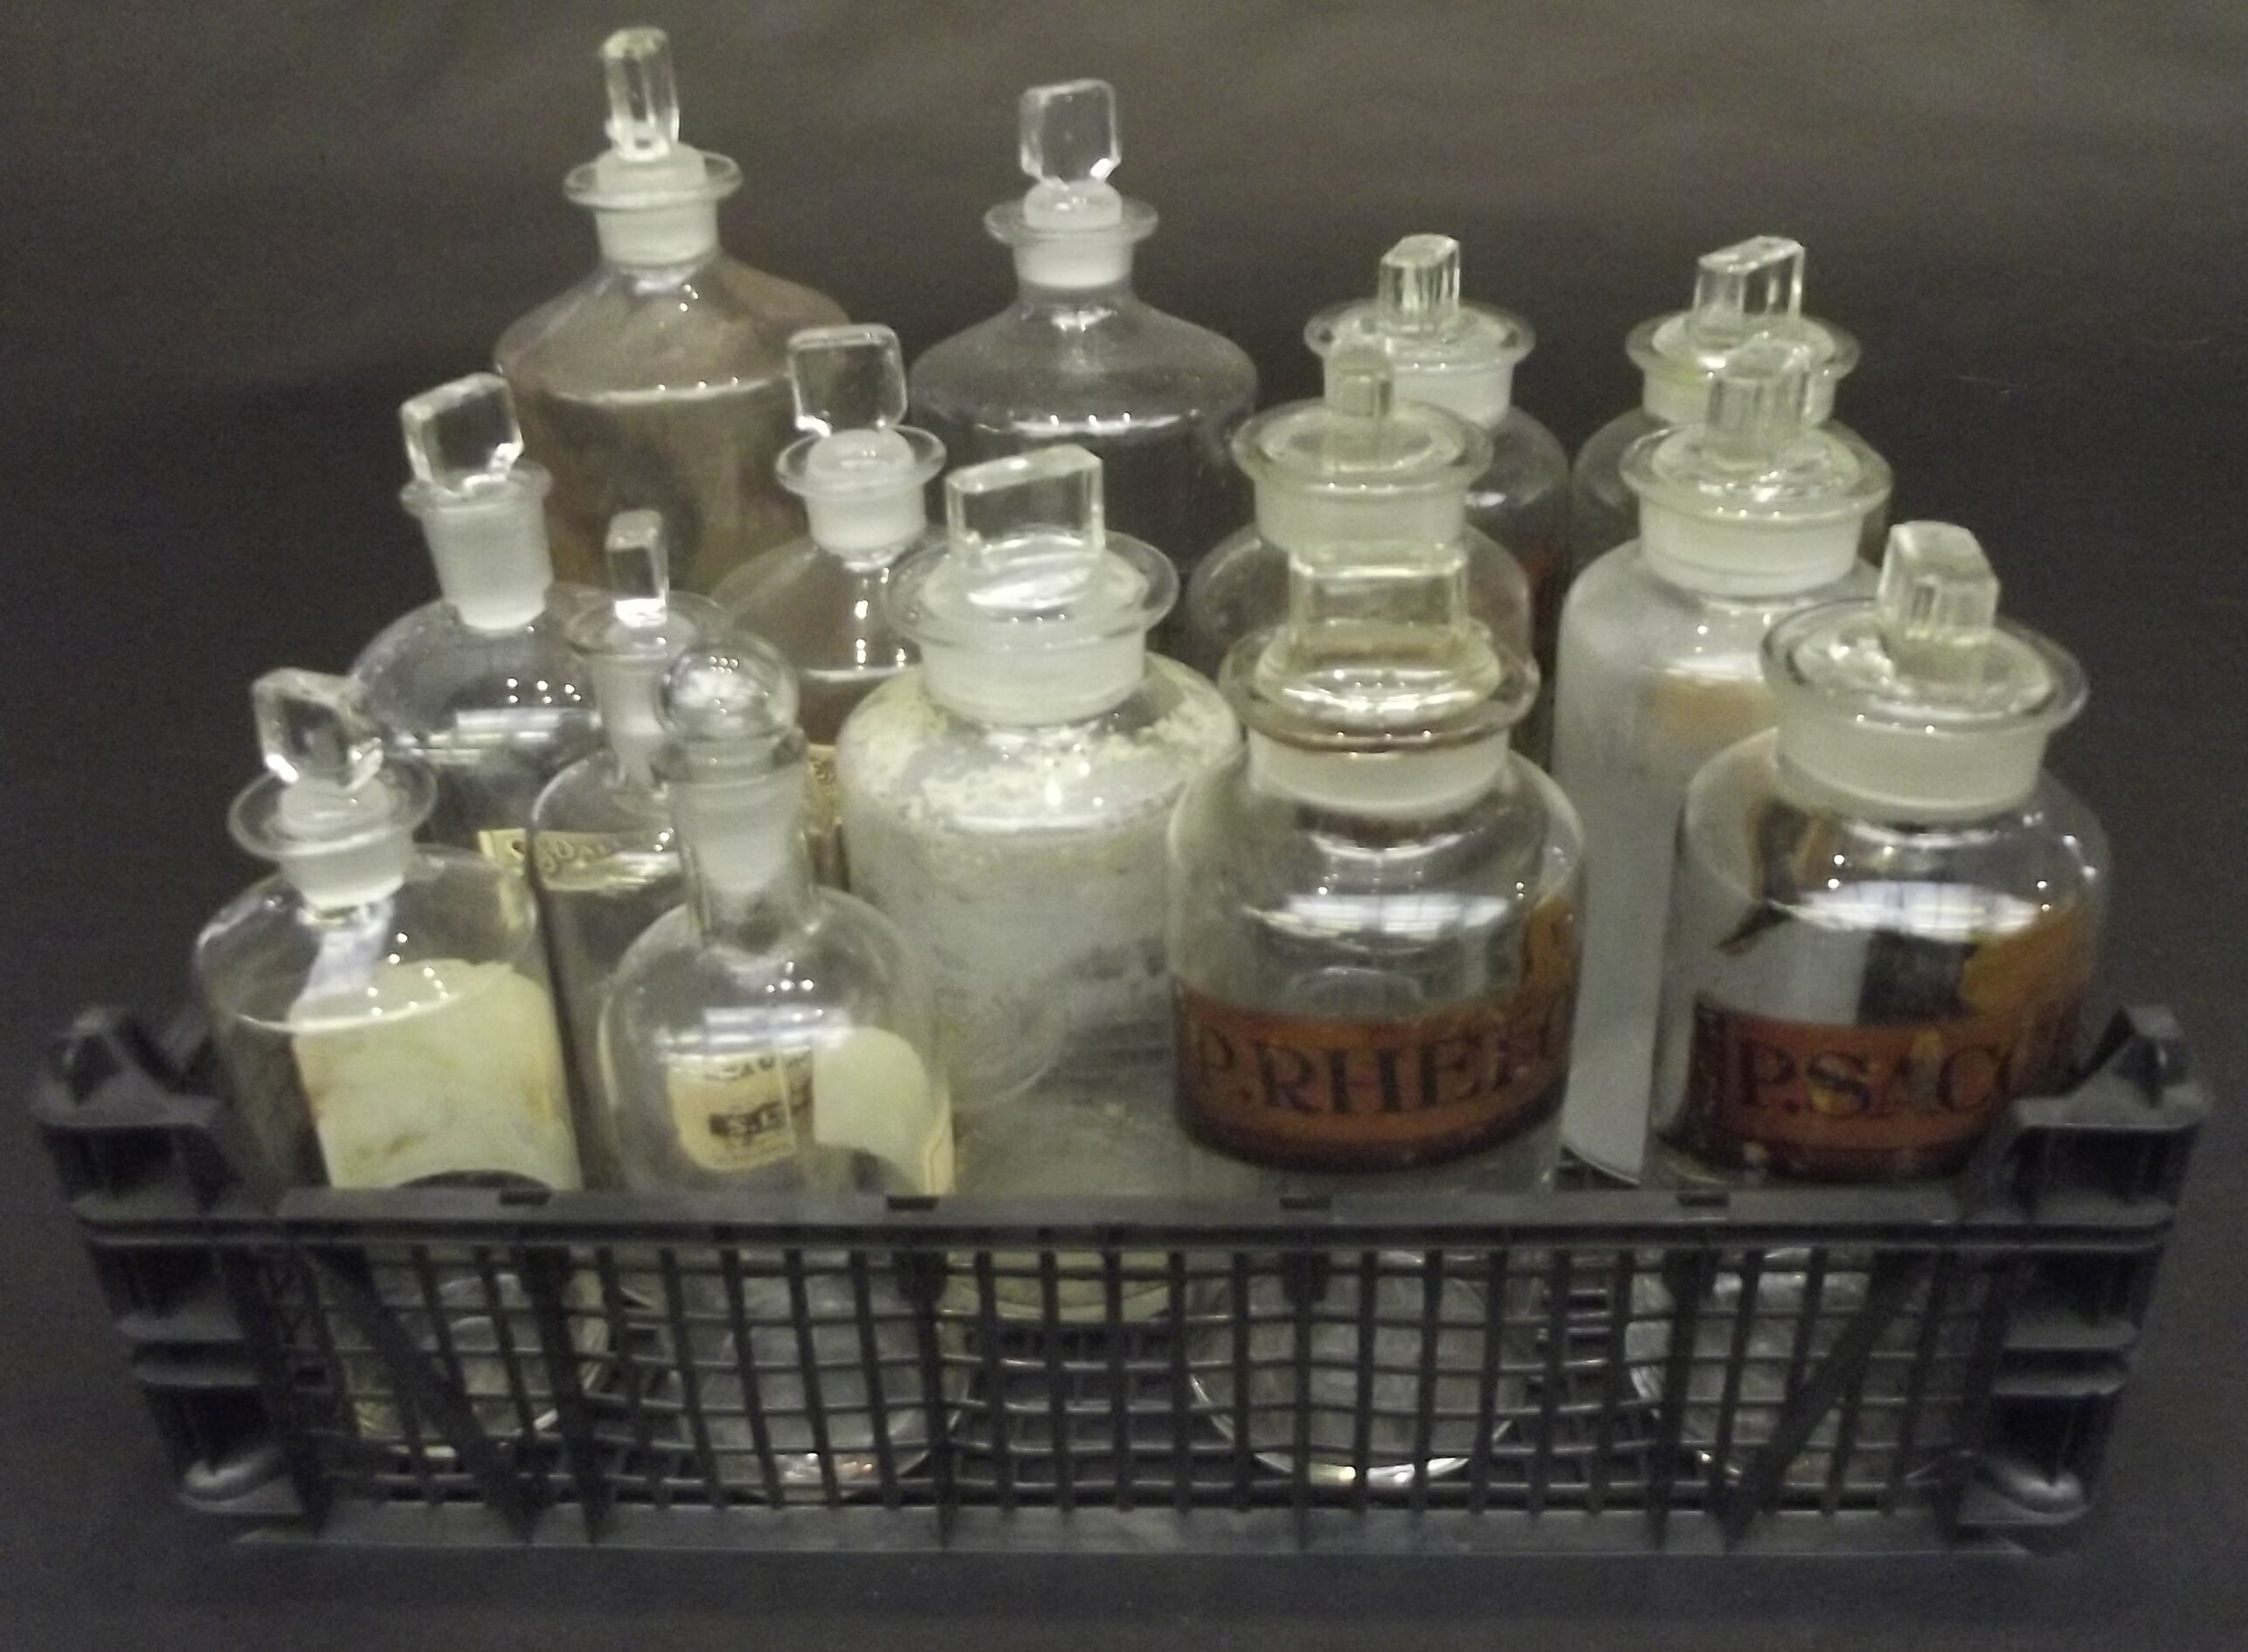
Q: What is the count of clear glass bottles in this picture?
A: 14